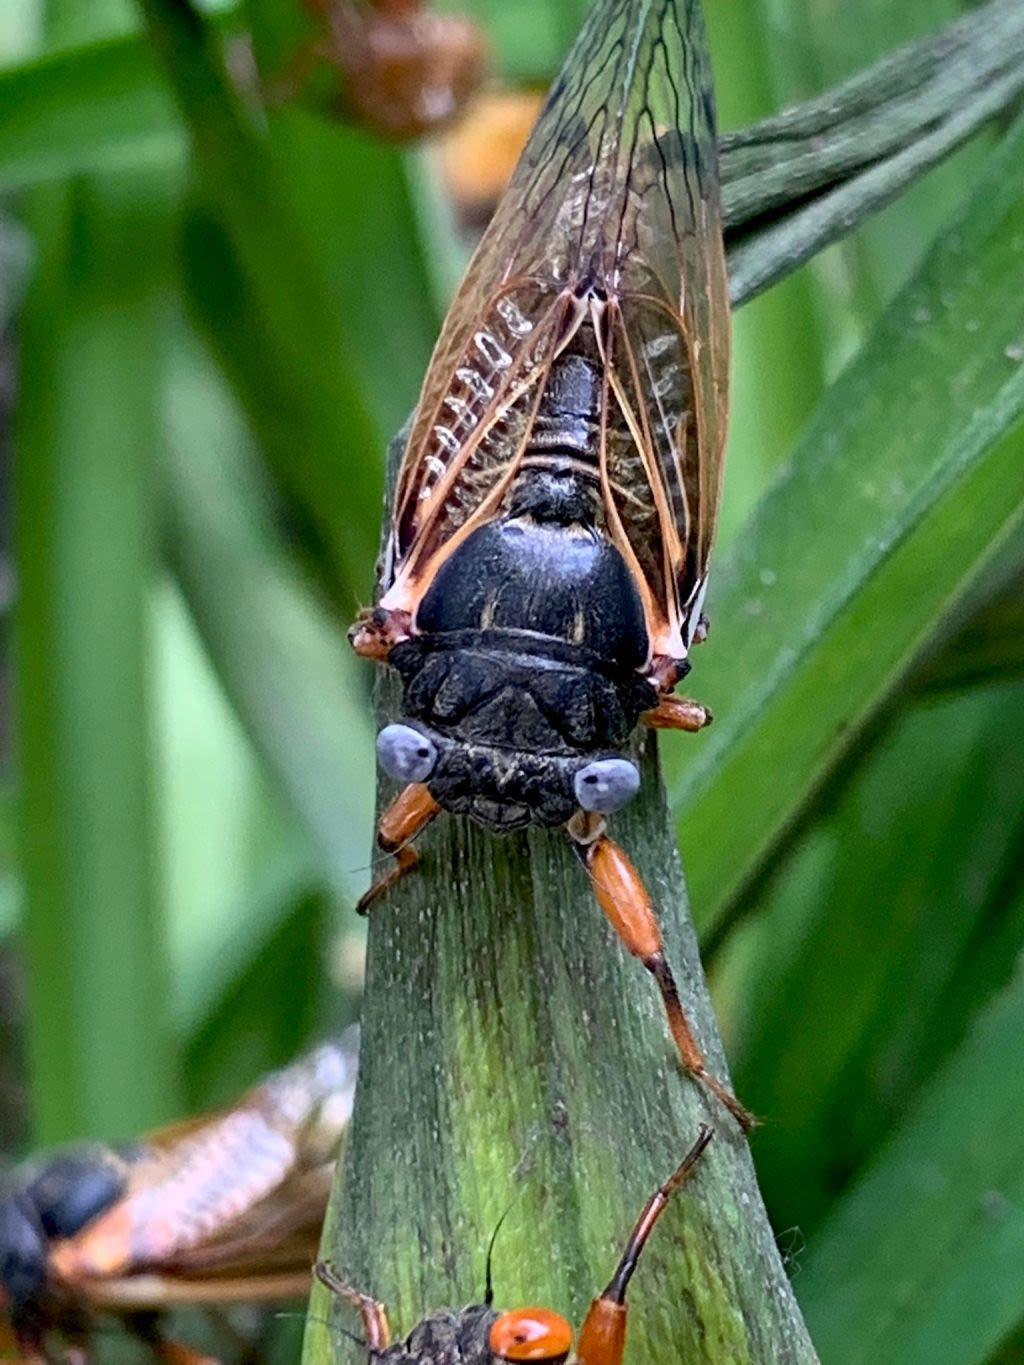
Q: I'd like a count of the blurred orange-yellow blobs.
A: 1